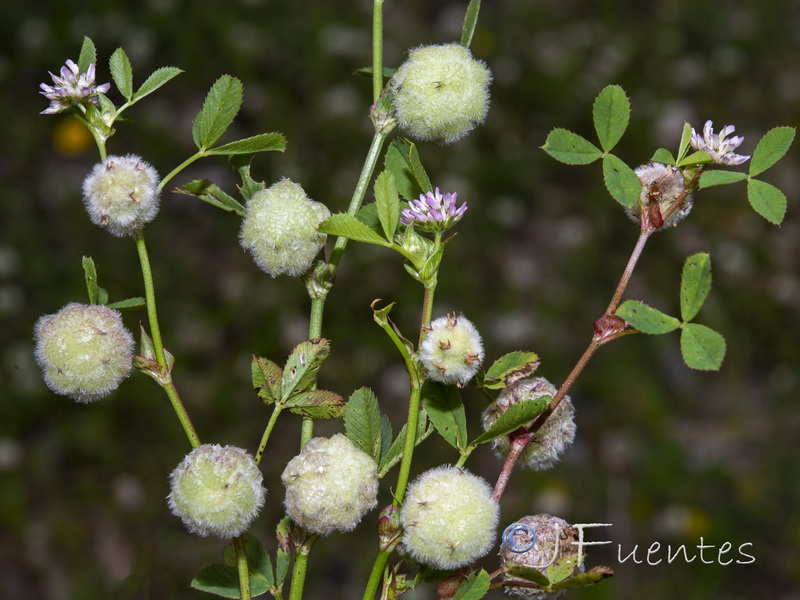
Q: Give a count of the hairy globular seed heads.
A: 11